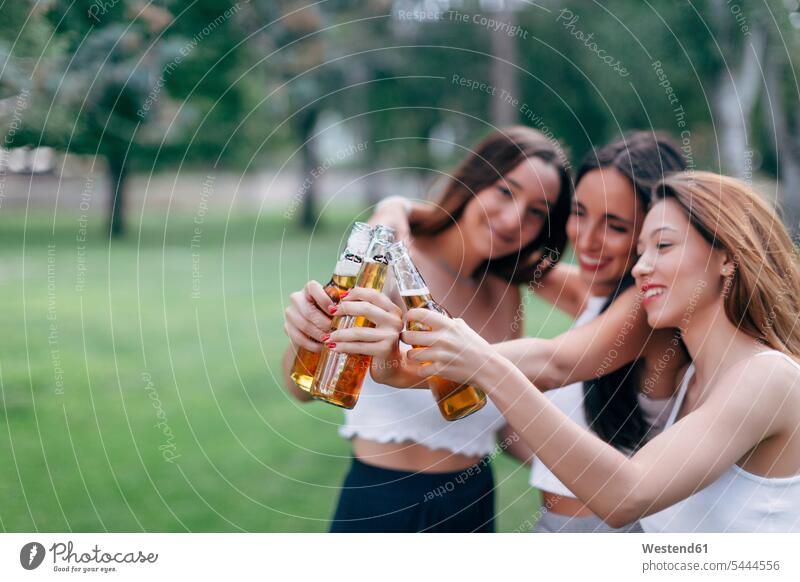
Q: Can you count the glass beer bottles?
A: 3